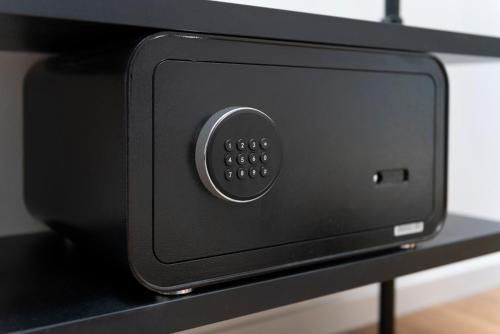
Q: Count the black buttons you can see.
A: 12